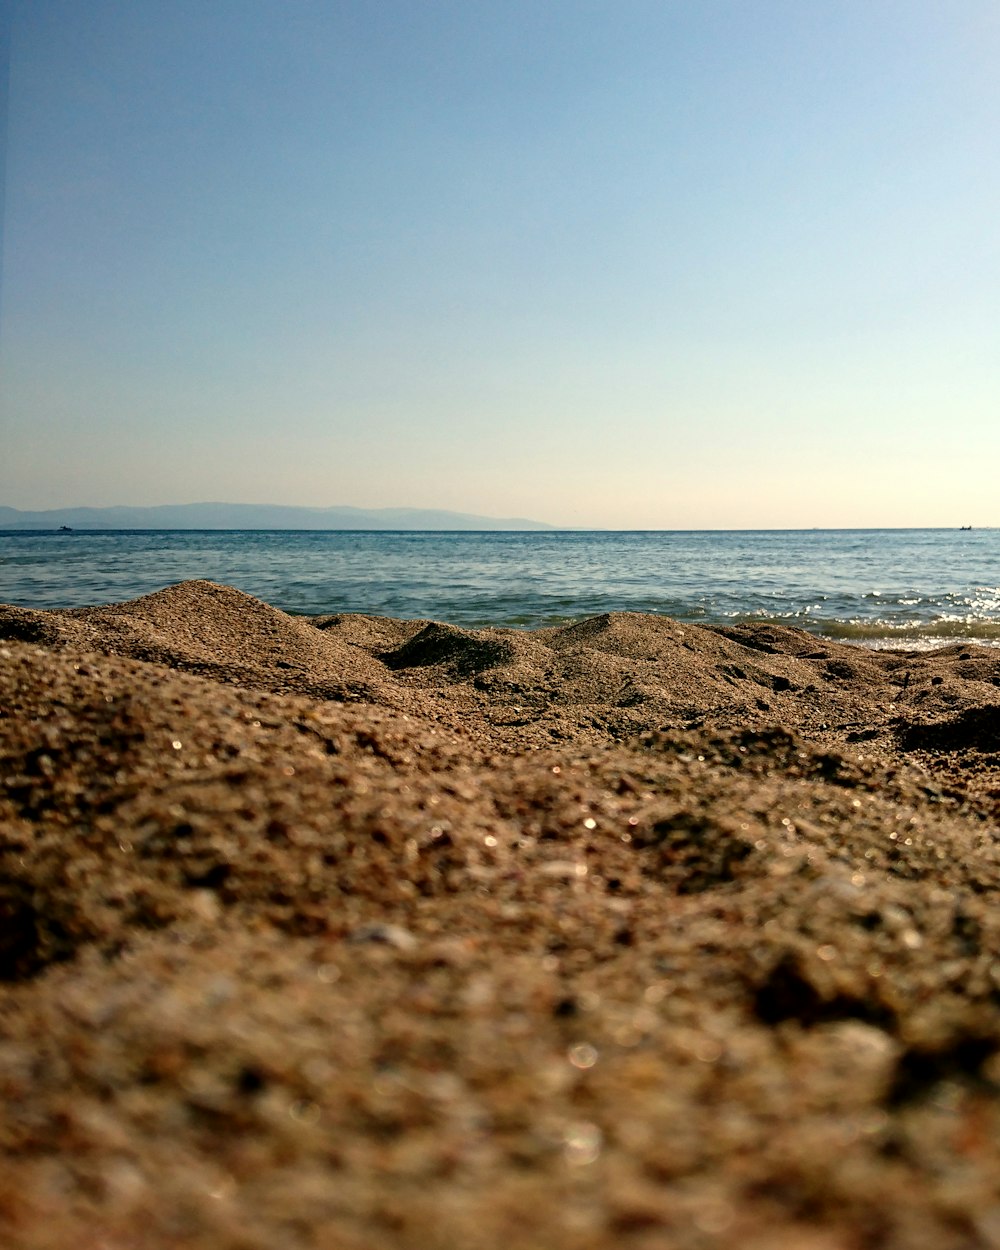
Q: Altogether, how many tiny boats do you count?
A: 2